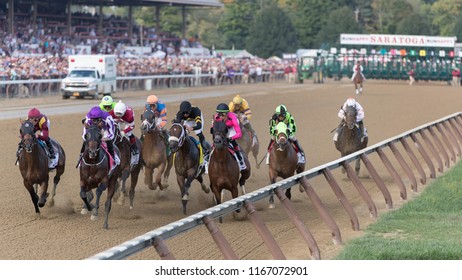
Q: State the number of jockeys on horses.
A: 11